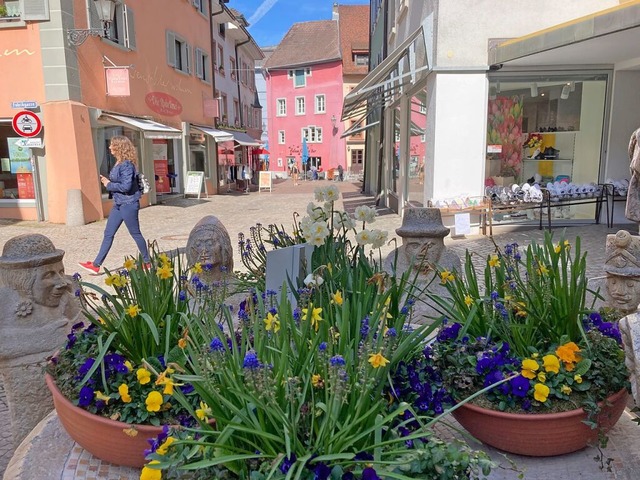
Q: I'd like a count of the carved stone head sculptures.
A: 4